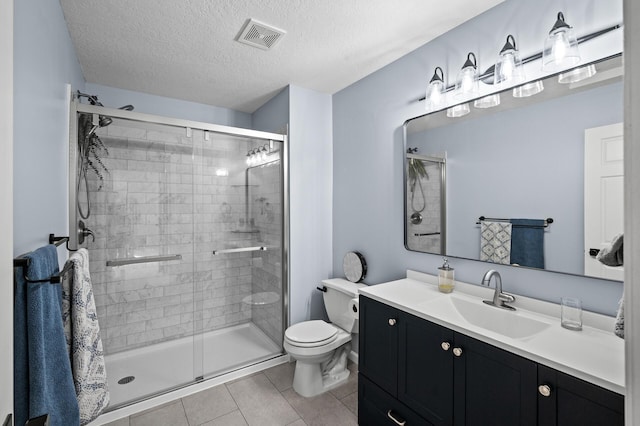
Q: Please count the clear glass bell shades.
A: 4